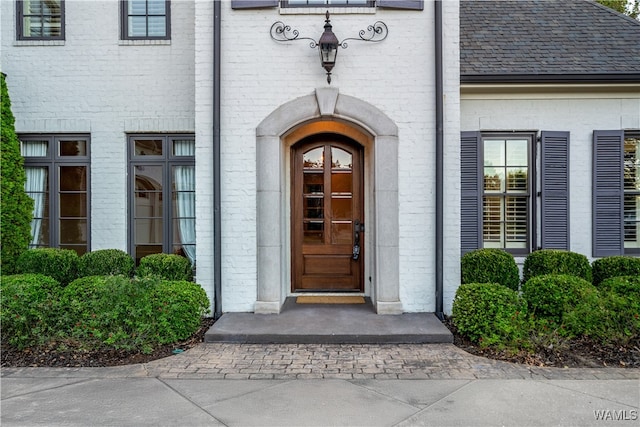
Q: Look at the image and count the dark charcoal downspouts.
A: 2